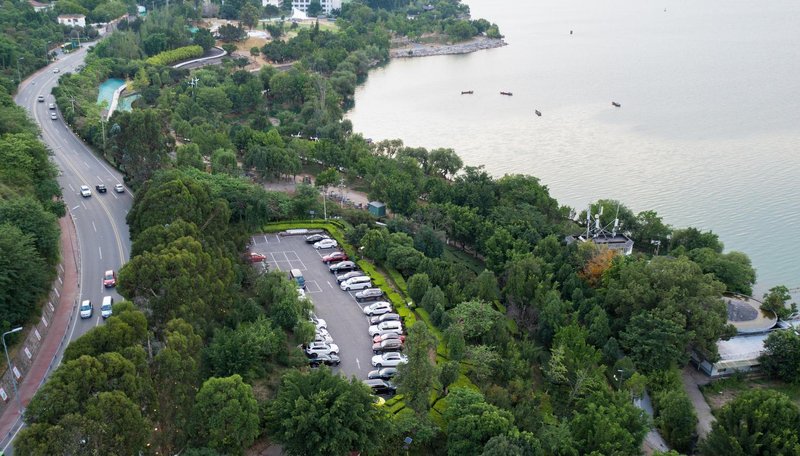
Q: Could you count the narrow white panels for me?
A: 9